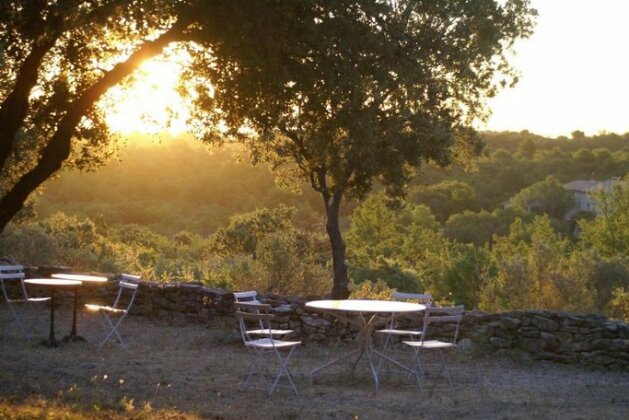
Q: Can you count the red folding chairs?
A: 0